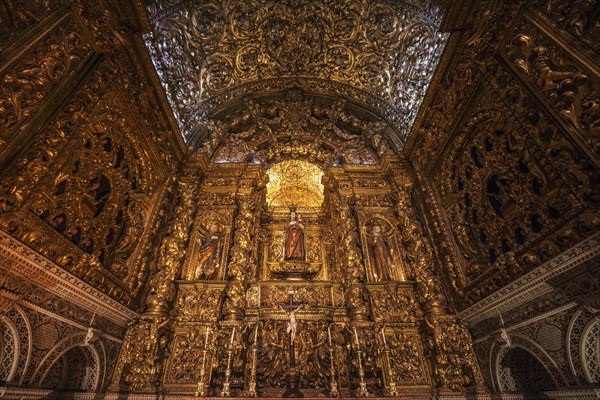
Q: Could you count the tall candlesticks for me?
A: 6